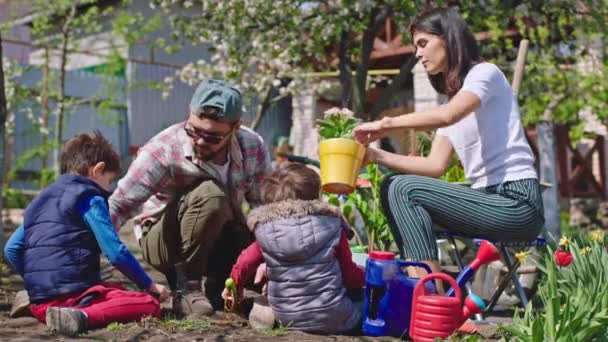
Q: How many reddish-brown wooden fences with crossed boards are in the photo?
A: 1